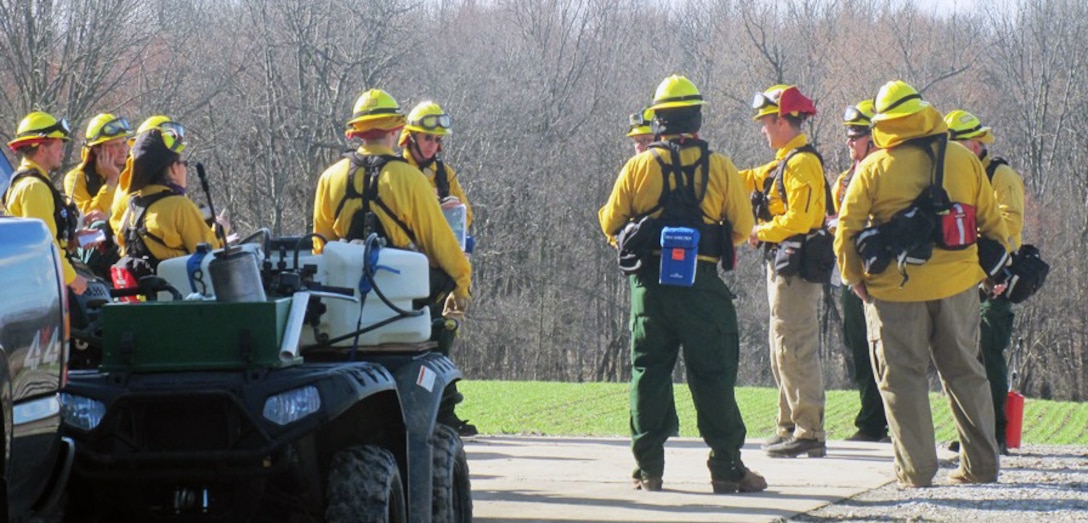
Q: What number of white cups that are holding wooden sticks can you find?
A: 0